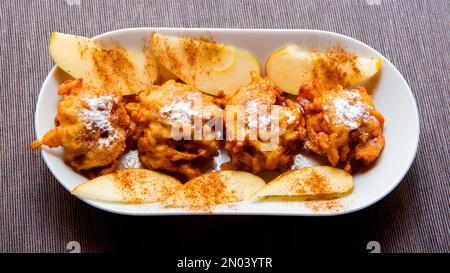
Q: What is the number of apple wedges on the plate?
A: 6